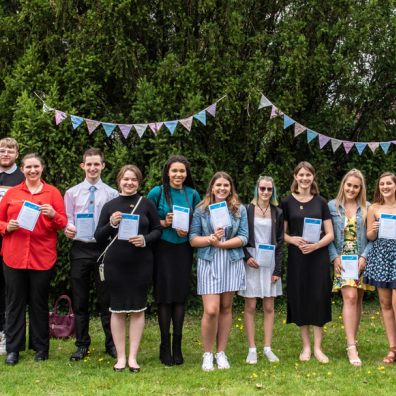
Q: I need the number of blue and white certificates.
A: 9